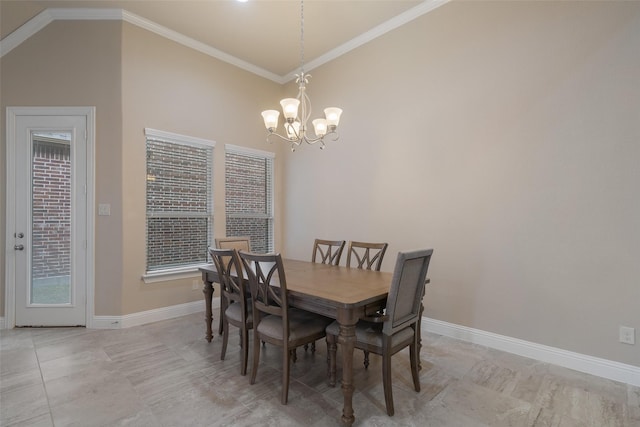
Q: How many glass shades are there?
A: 5